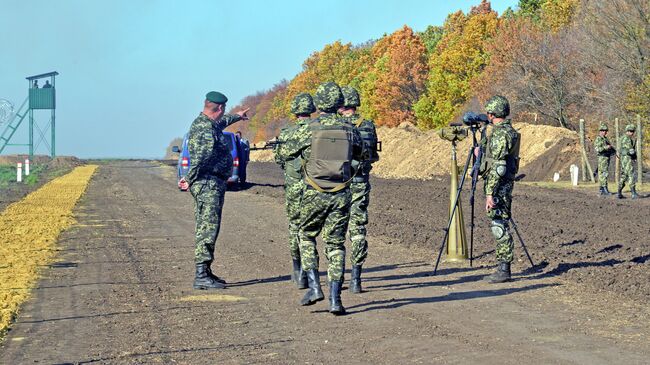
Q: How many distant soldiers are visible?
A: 2